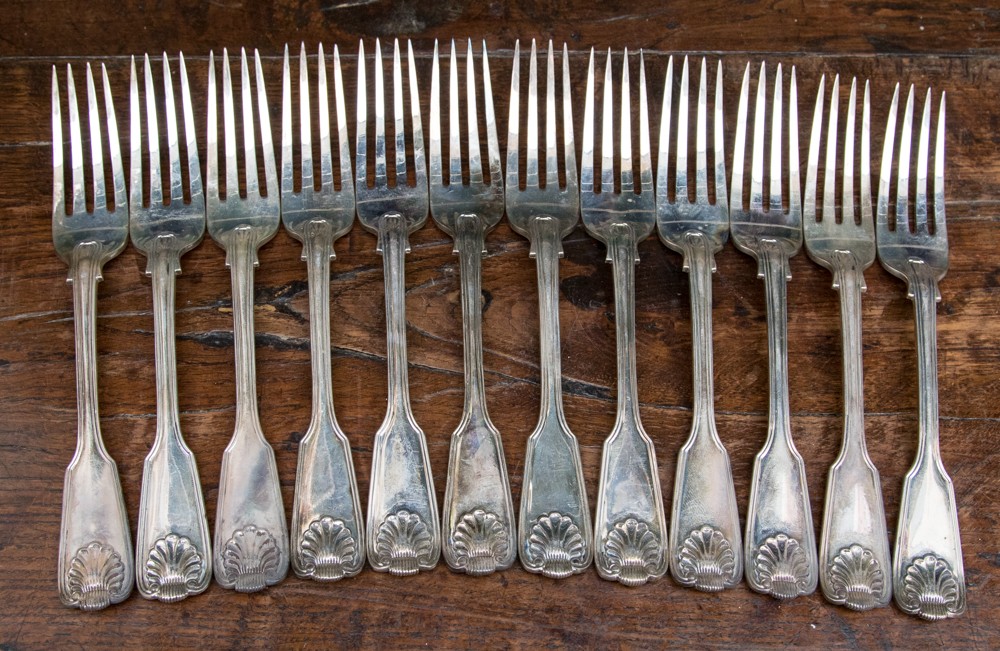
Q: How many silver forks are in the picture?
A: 12